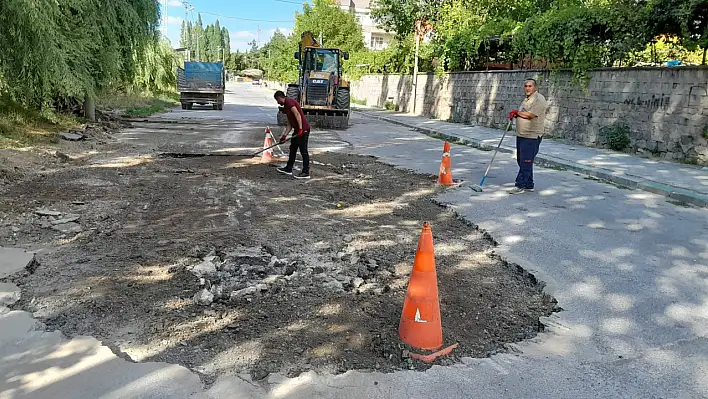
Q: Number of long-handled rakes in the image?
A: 2